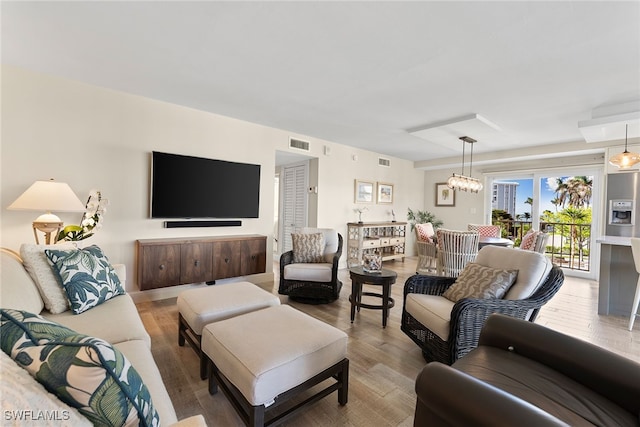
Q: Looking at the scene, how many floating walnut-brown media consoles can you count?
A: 1